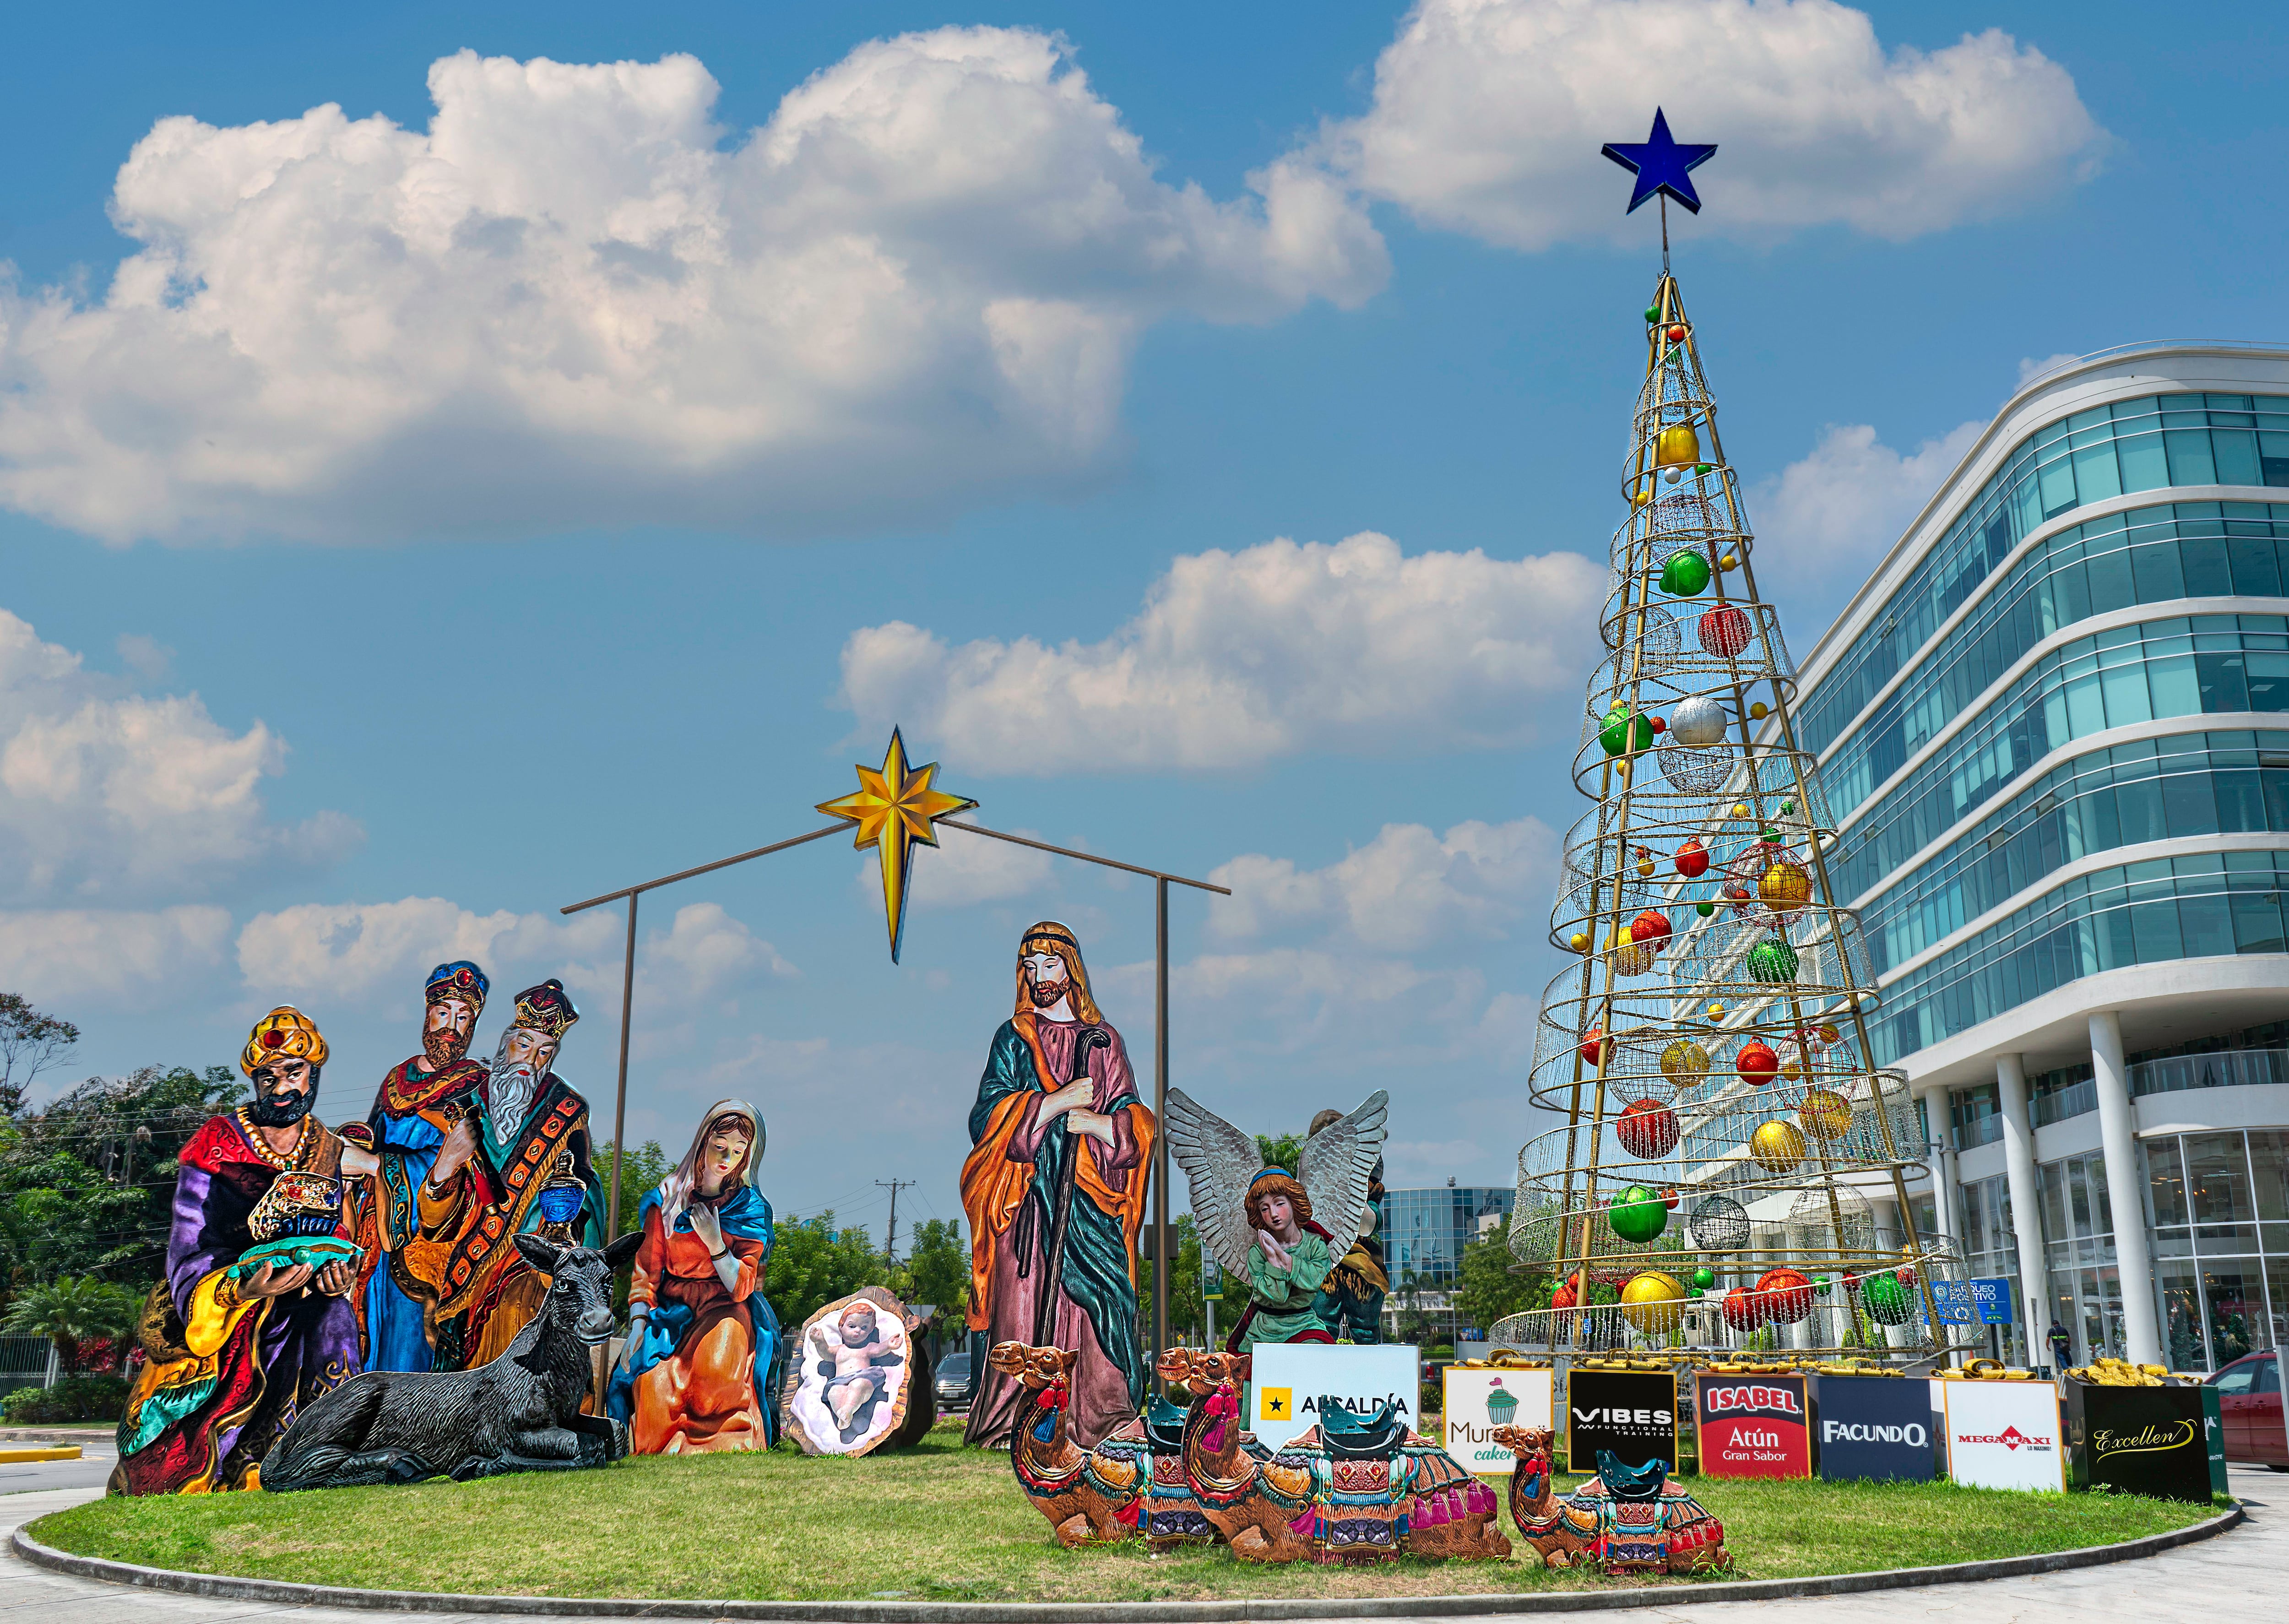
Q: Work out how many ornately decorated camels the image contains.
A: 3